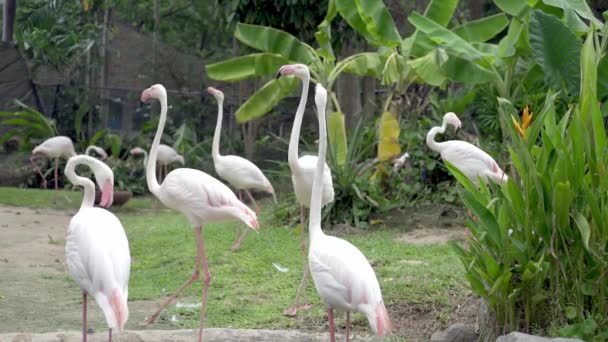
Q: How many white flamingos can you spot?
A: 8